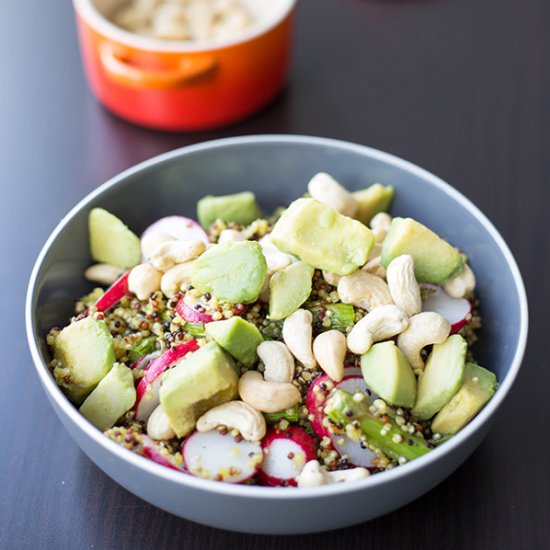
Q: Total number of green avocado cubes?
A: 14